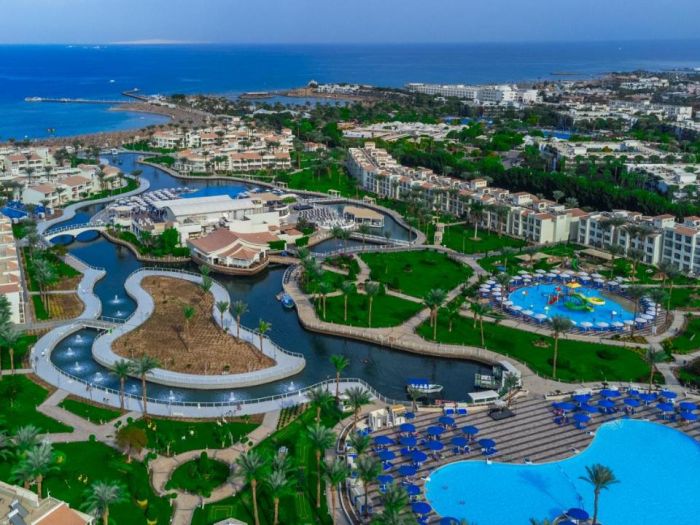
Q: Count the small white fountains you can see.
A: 10